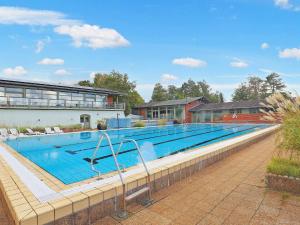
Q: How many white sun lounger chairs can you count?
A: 5